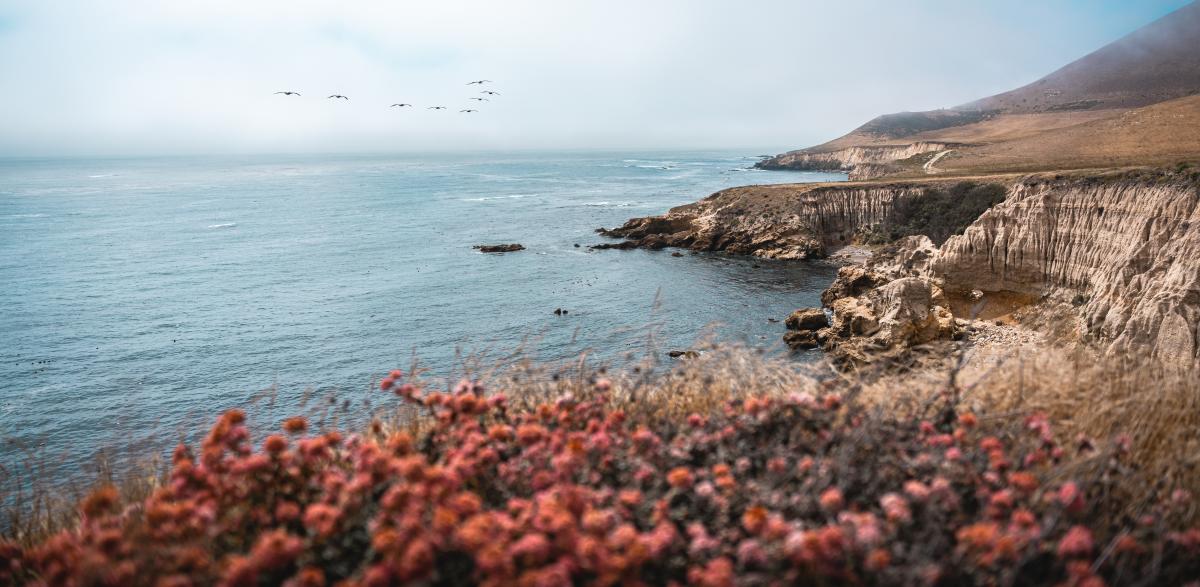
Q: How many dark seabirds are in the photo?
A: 8